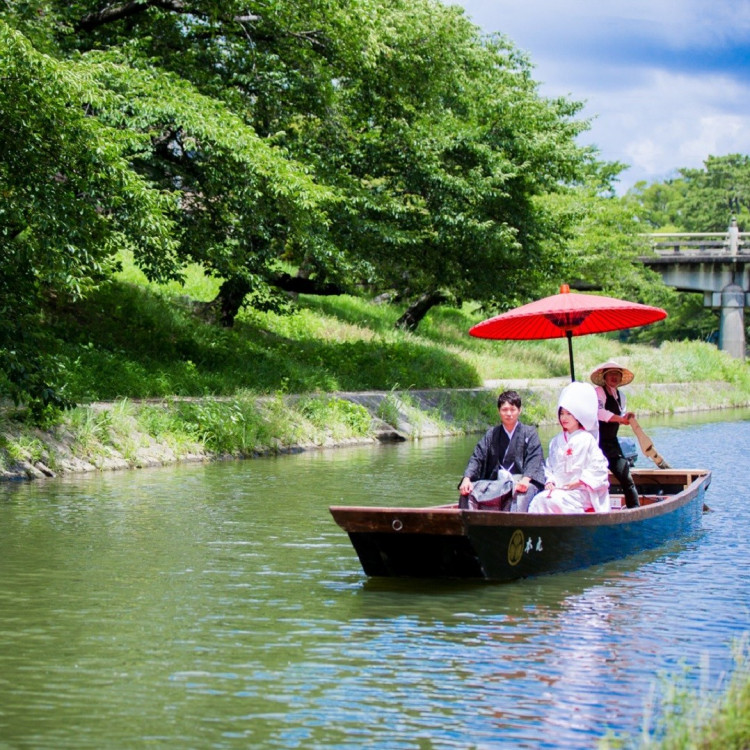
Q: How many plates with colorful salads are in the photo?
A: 0